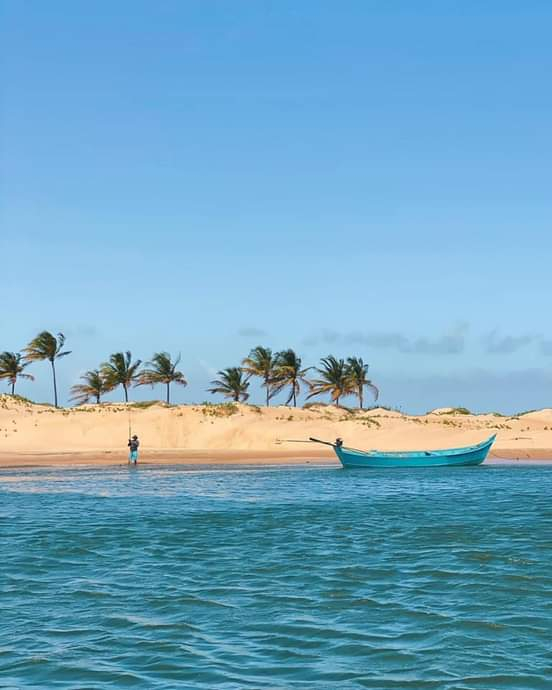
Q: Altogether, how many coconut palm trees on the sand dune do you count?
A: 10